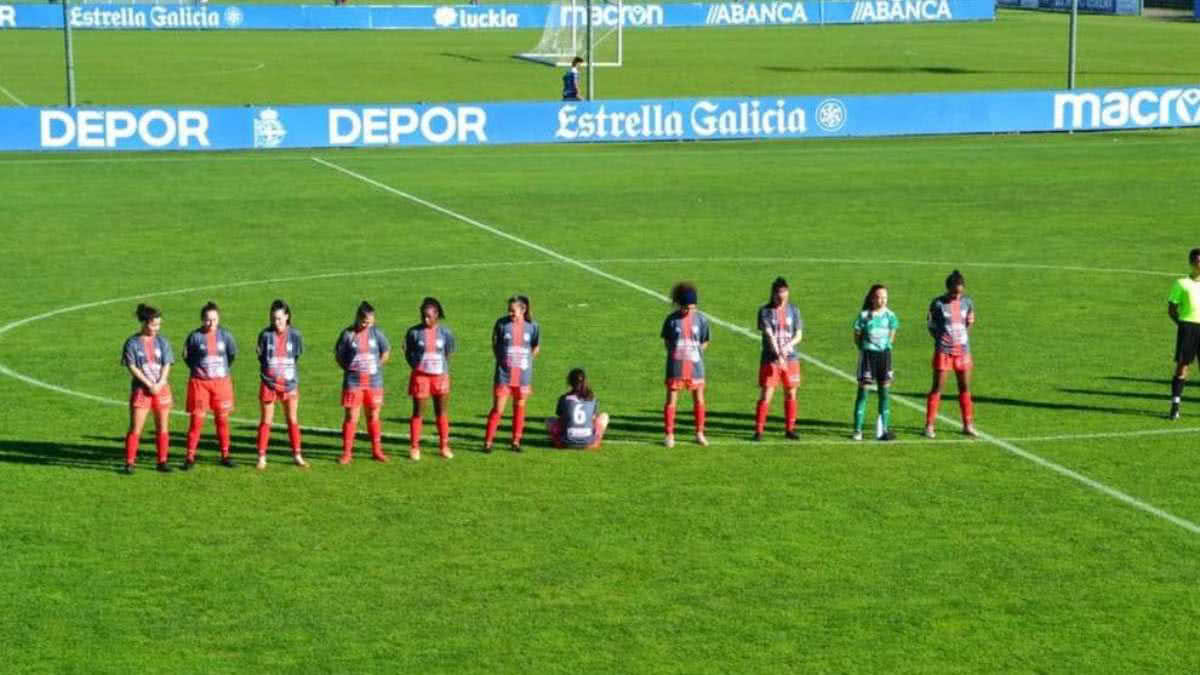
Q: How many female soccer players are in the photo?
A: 11